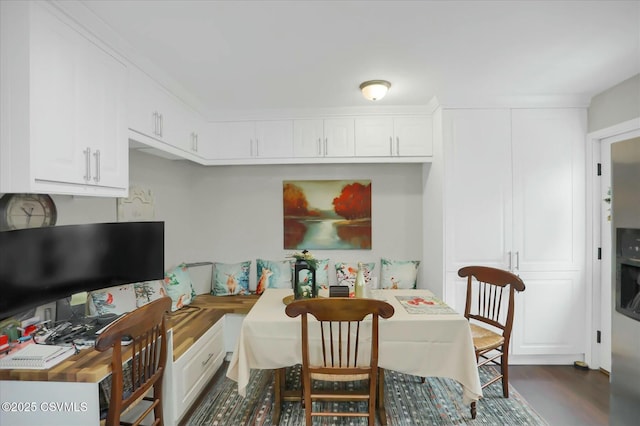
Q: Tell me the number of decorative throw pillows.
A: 8